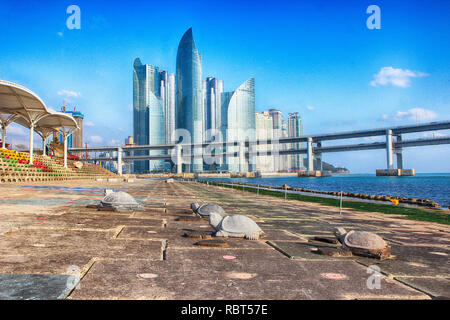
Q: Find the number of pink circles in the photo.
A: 3